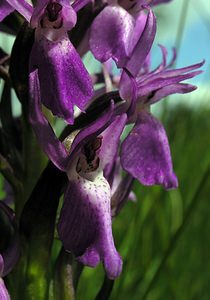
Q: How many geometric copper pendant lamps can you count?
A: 0